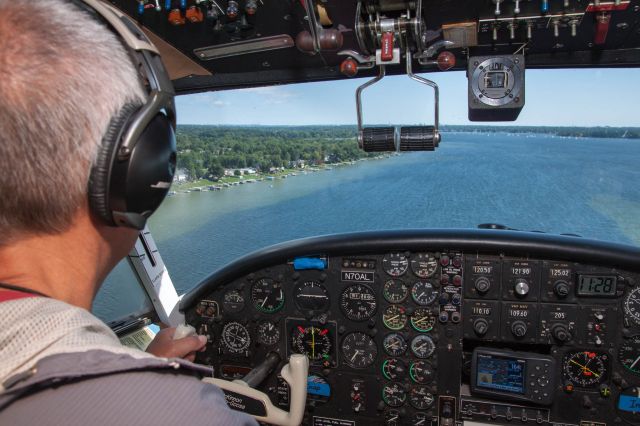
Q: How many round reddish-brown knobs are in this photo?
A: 2